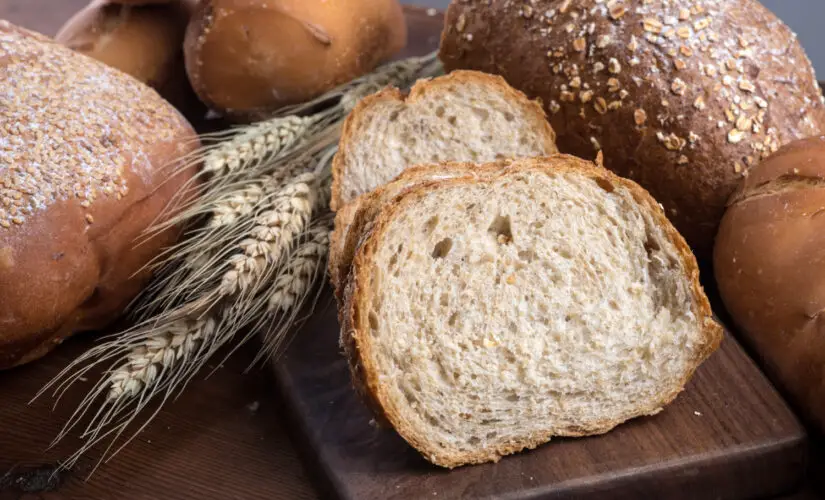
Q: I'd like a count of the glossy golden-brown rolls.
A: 3